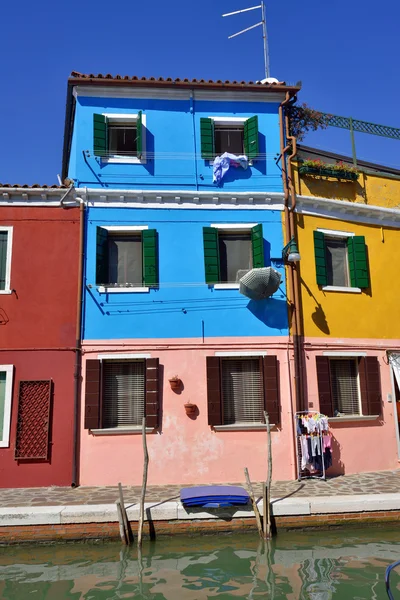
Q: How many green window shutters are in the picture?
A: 10